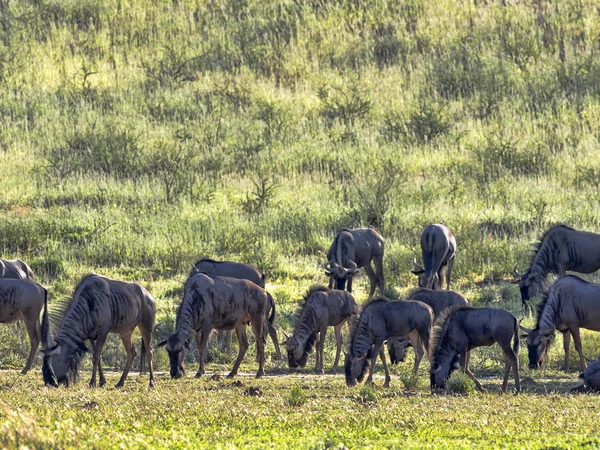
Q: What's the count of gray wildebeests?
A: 14